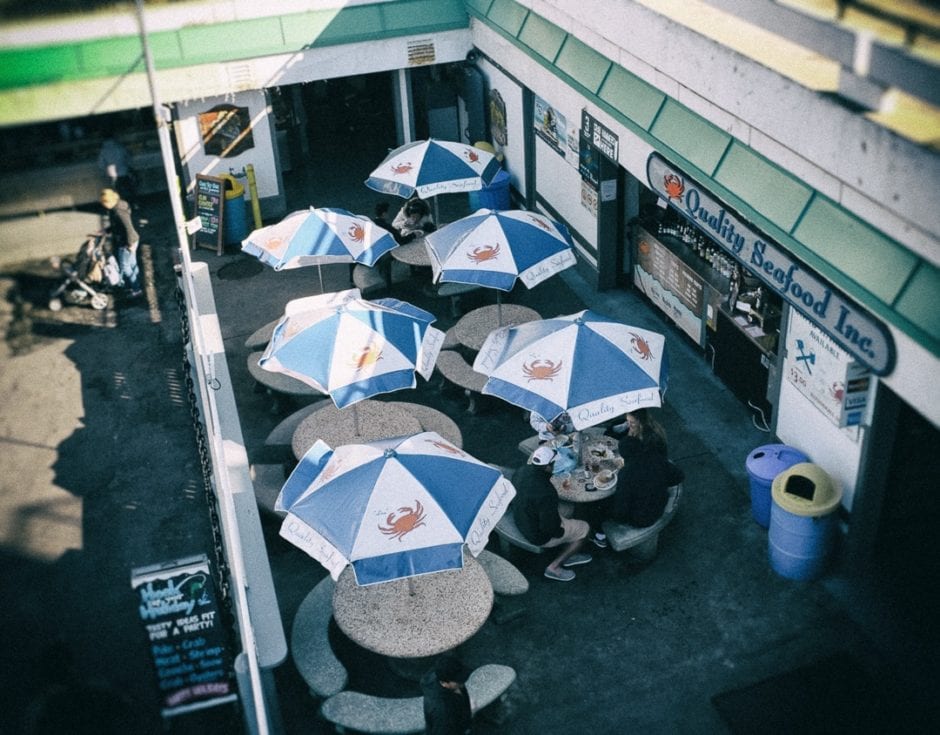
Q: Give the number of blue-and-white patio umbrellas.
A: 6